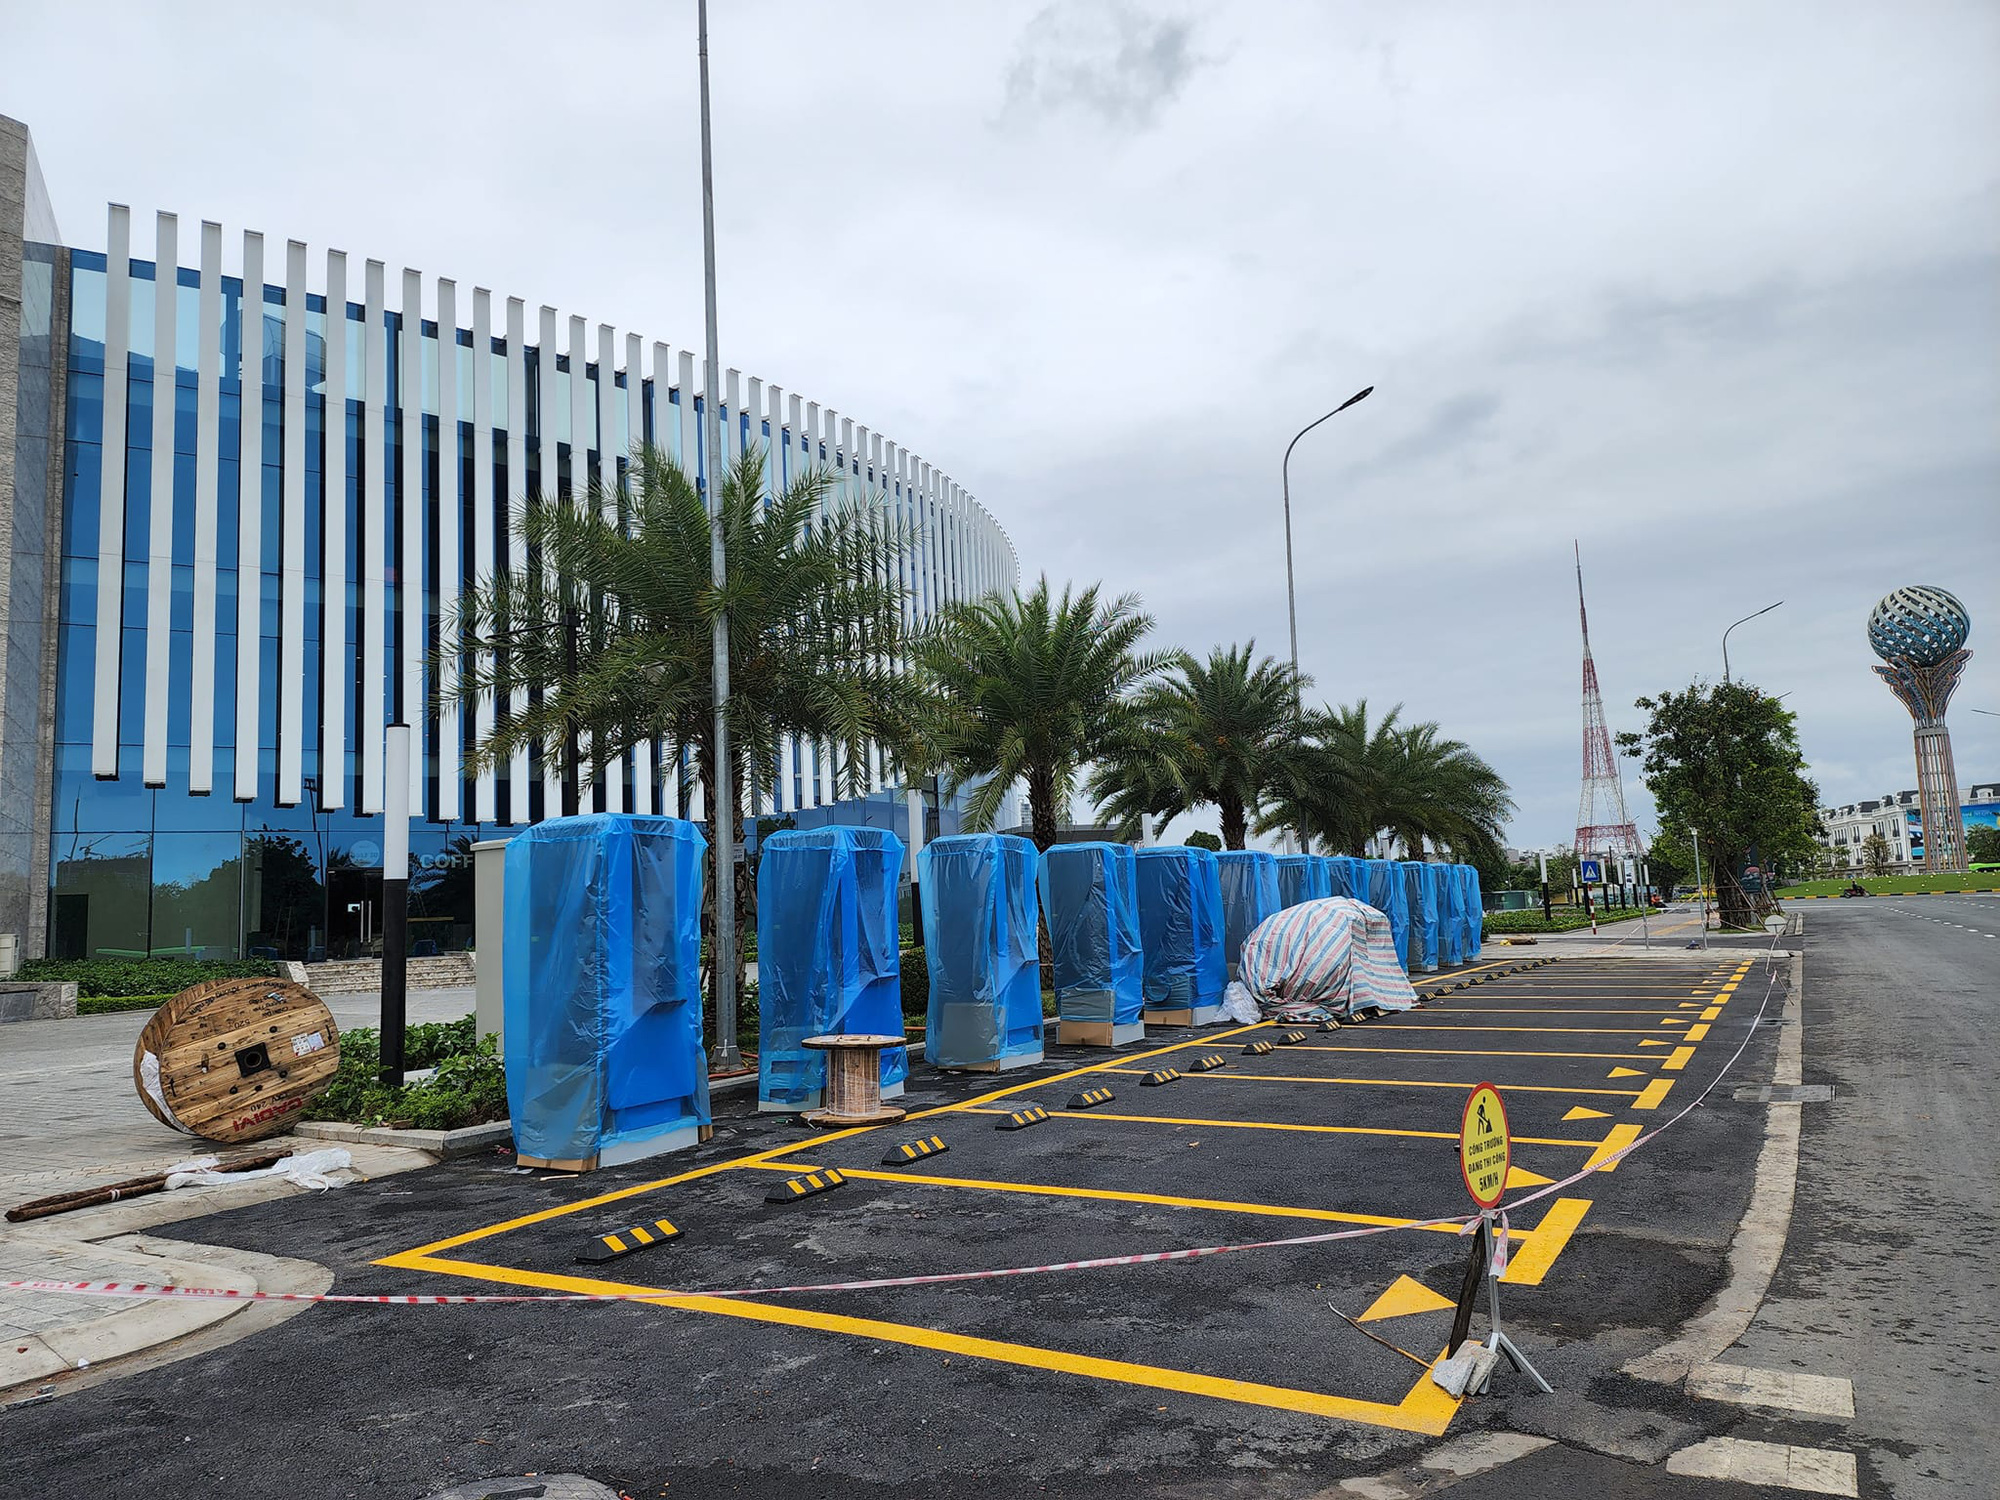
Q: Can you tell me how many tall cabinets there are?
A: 12